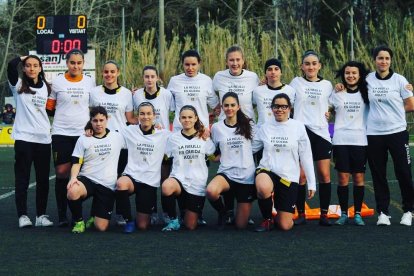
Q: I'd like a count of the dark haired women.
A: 14